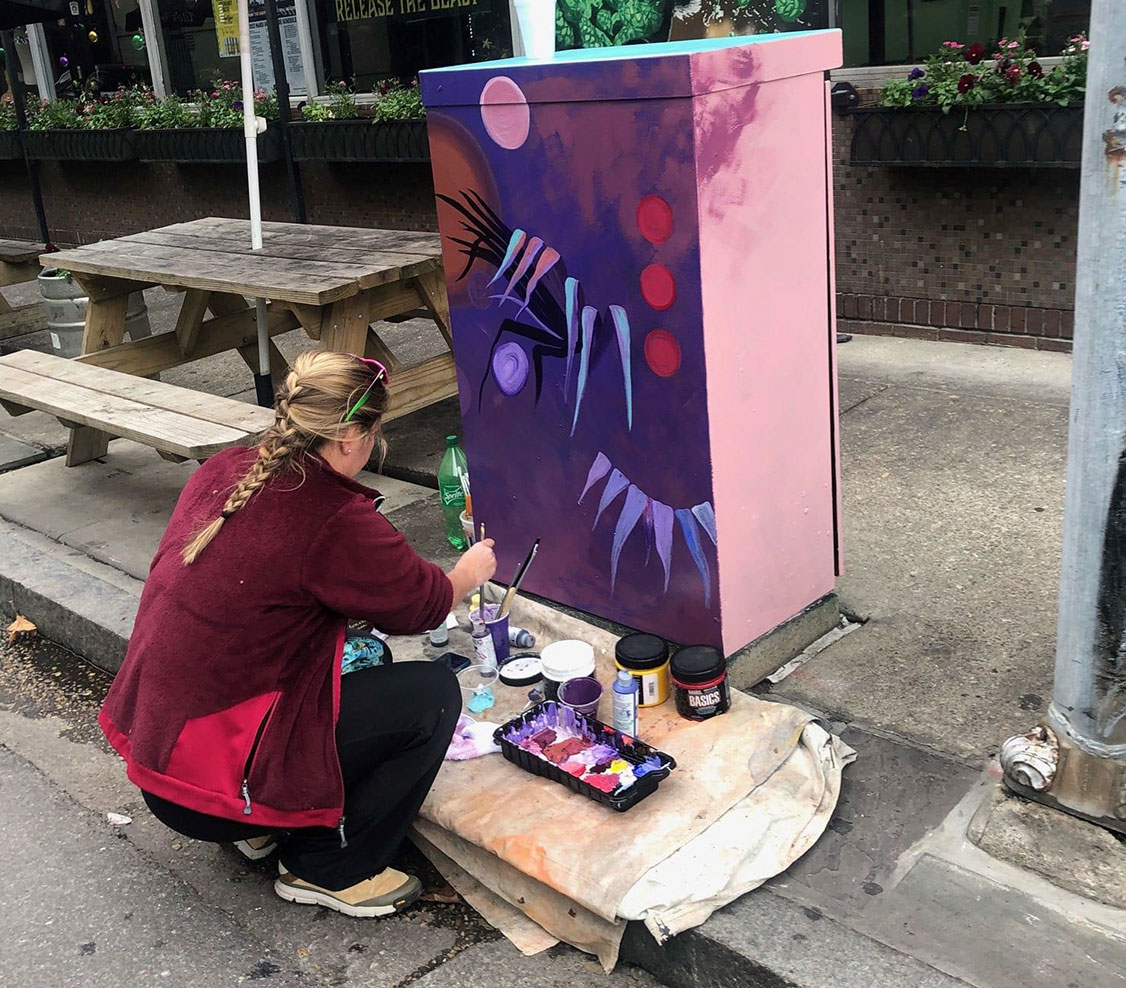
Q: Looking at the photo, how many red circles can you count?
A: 3